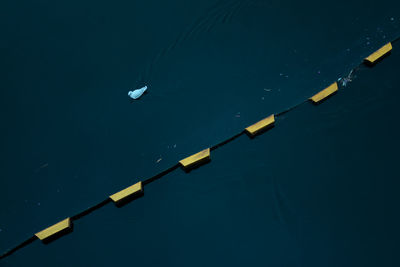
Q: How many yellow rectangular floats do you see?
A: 6